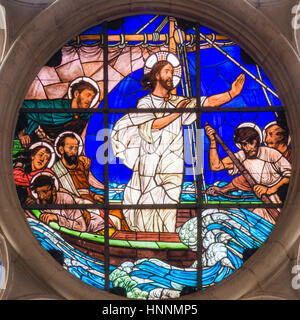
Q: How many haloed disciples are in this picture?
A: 6